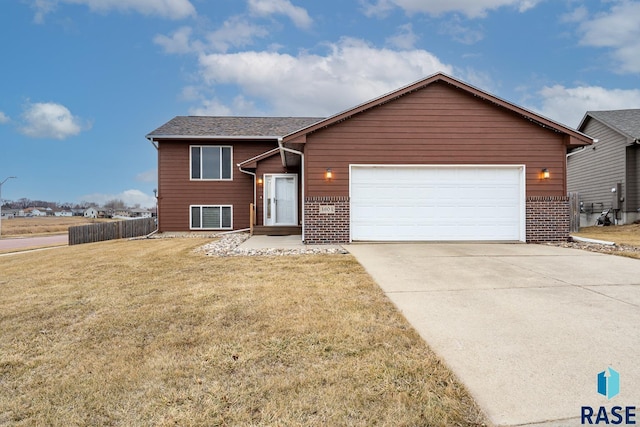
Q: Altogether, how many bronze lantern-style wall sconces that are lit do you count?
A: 3